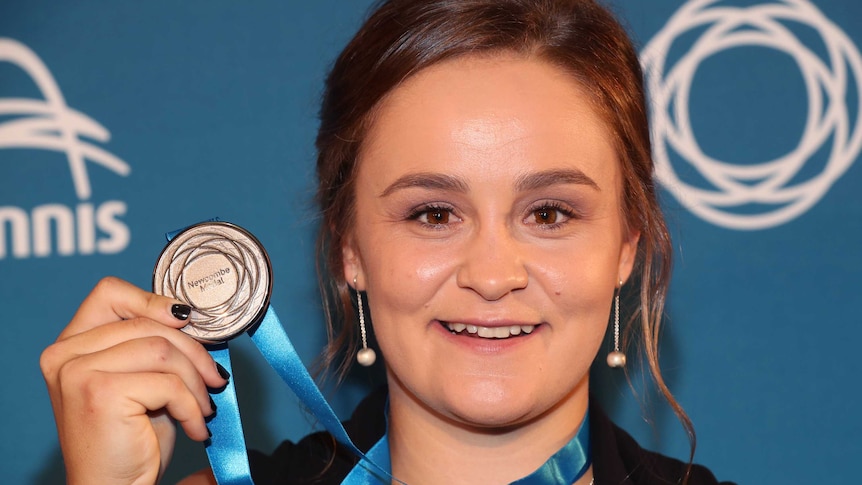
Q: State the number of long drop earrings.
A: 2